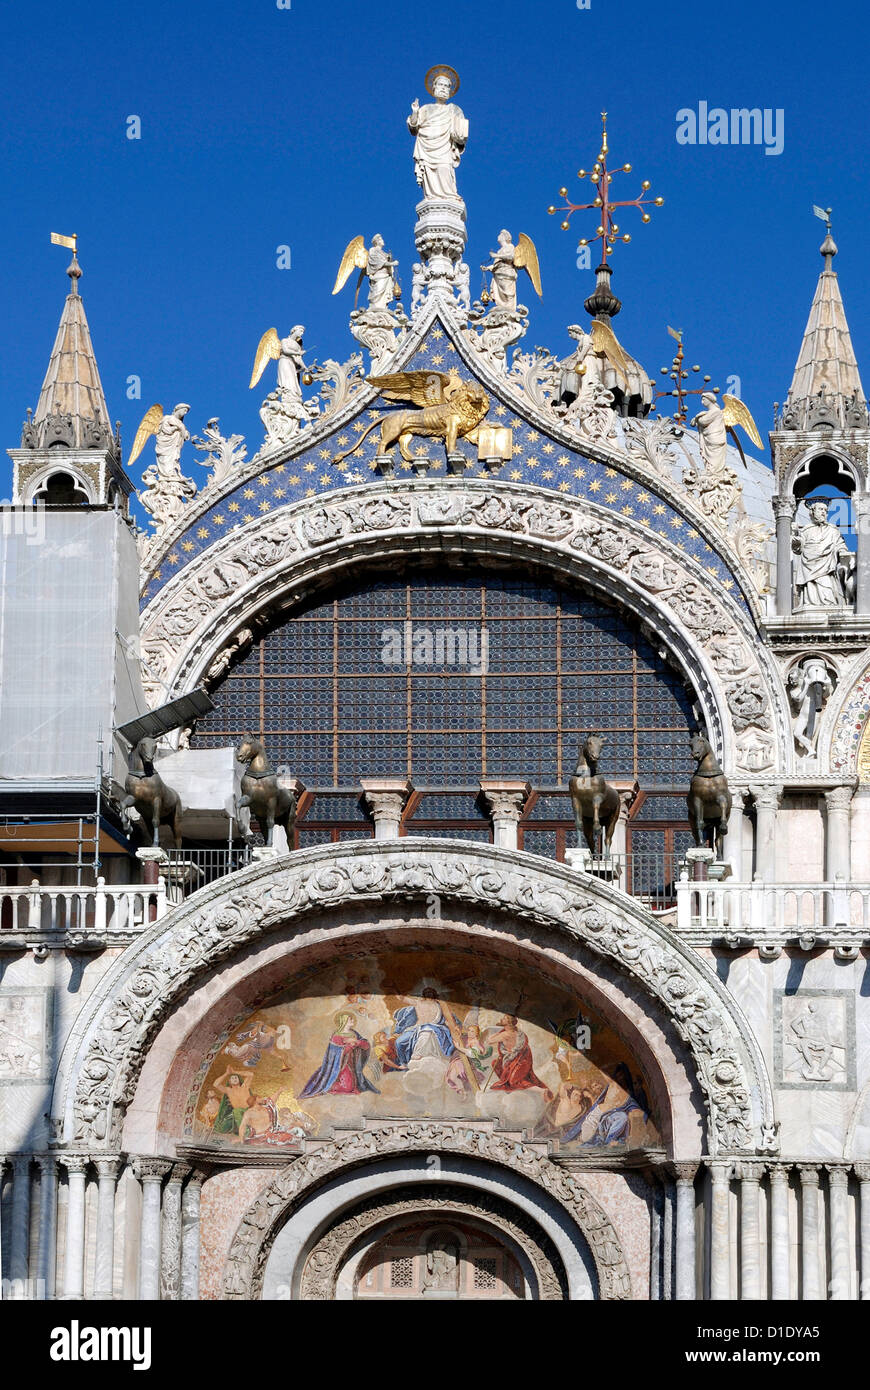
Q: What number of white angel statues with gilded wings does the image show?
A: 6